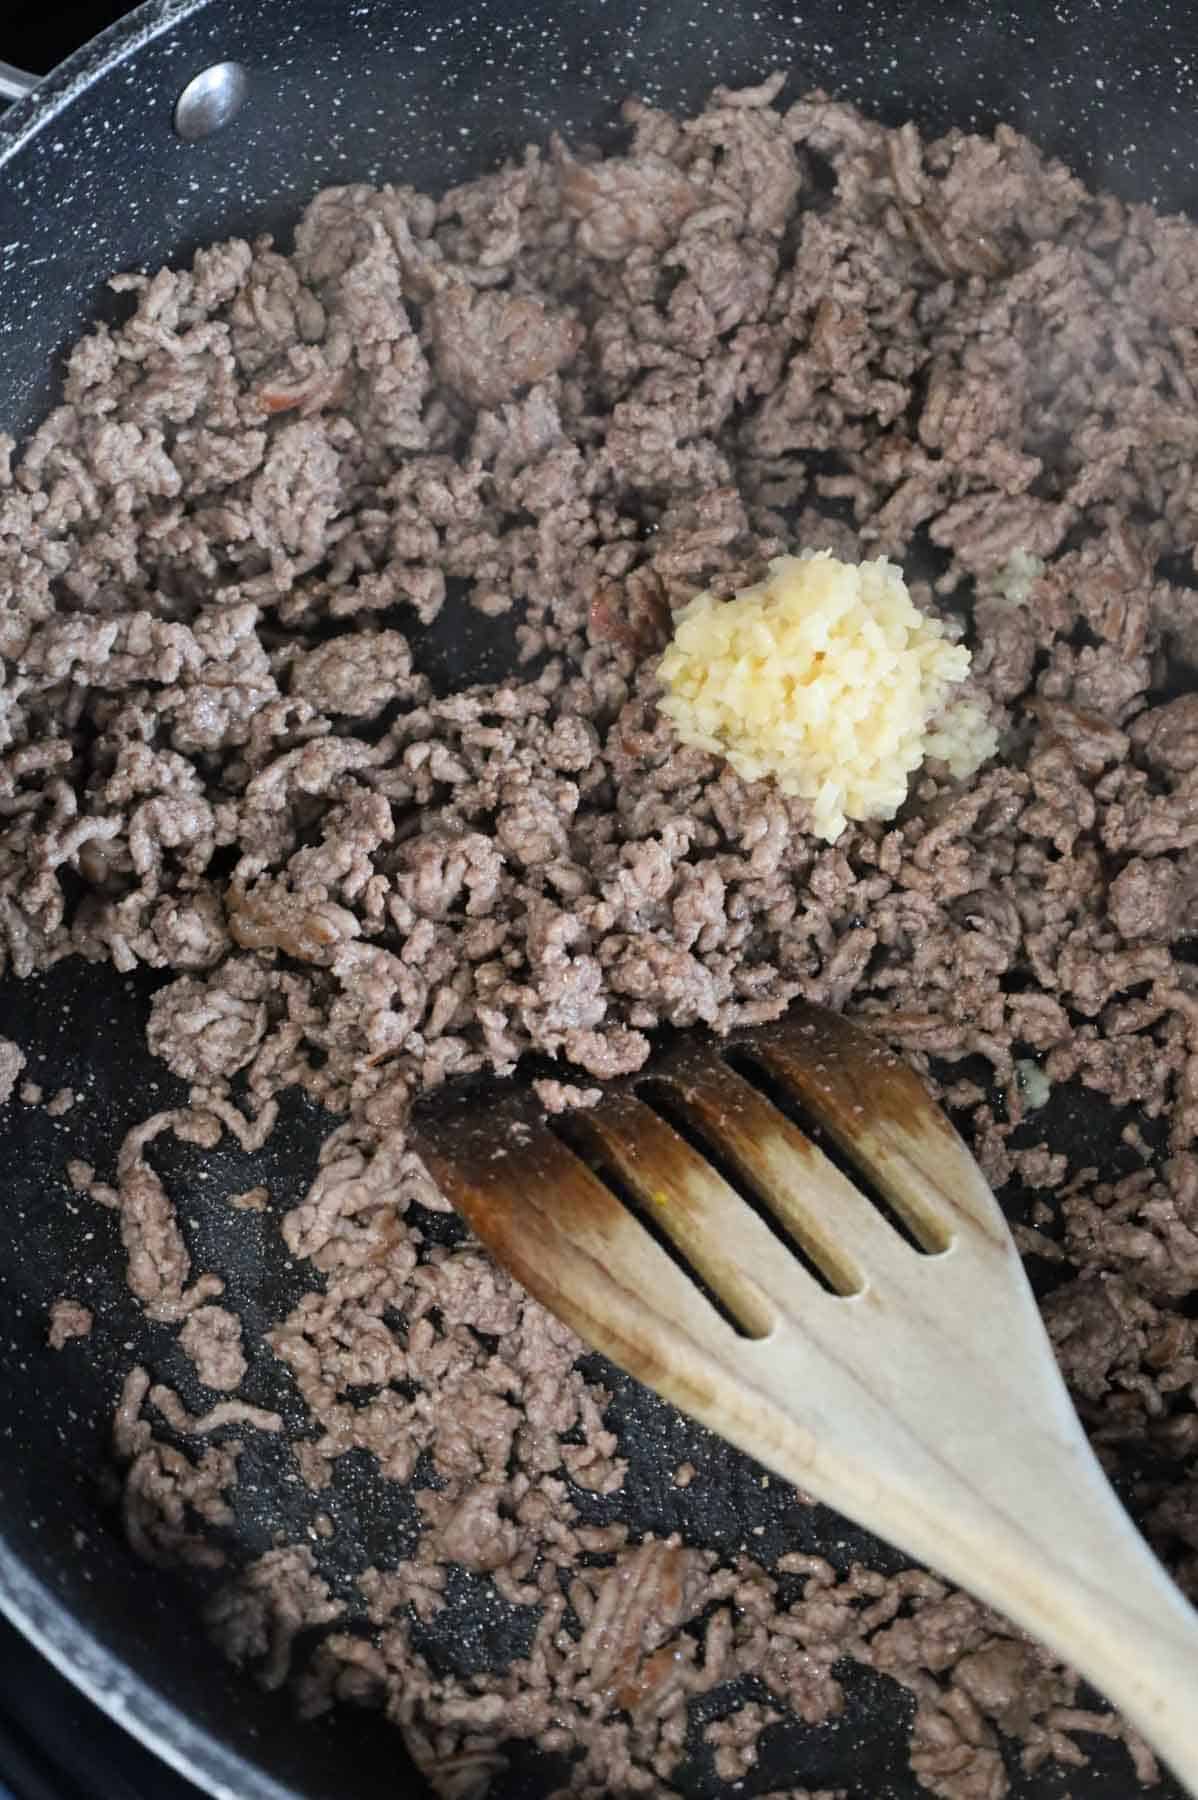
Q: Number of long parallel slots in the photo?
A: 3